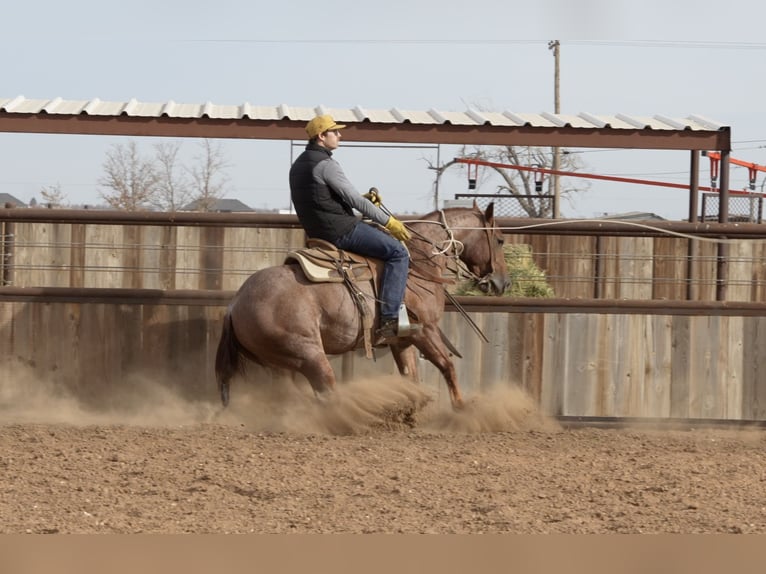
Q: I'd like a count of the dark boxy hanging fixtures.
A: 4